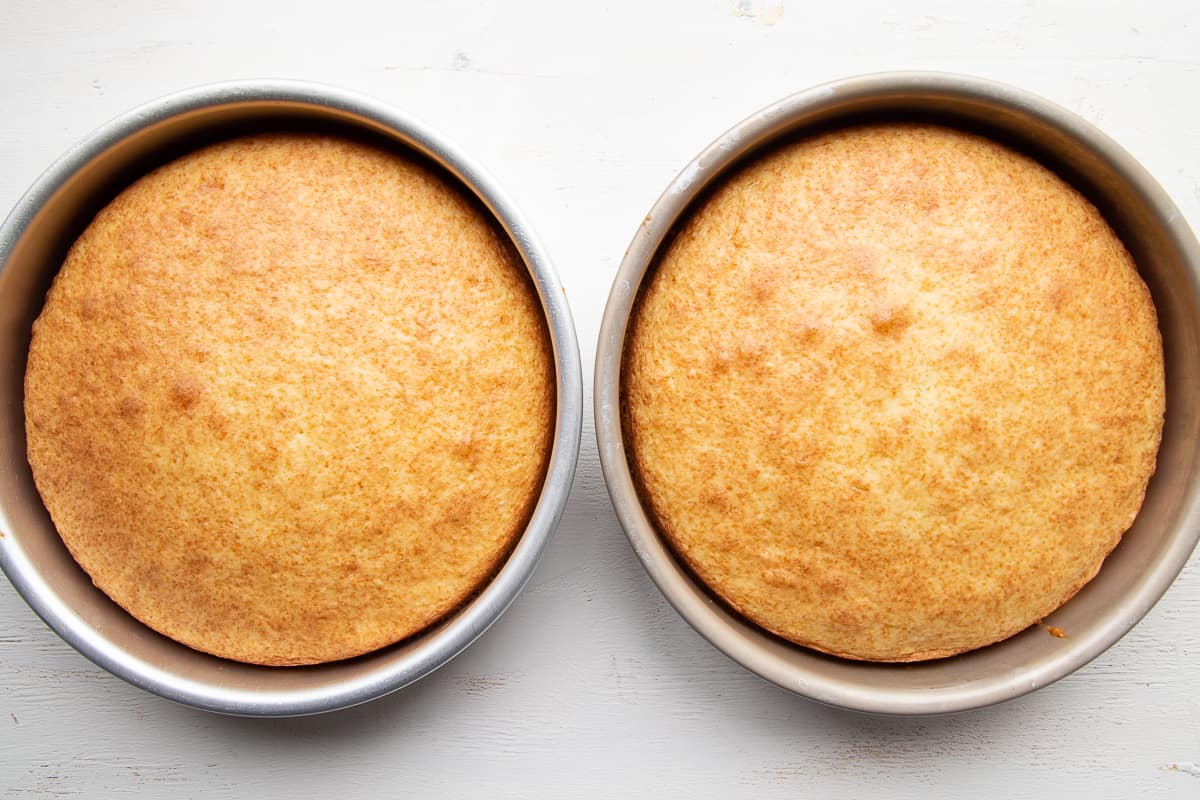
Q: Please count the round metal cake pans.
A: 2